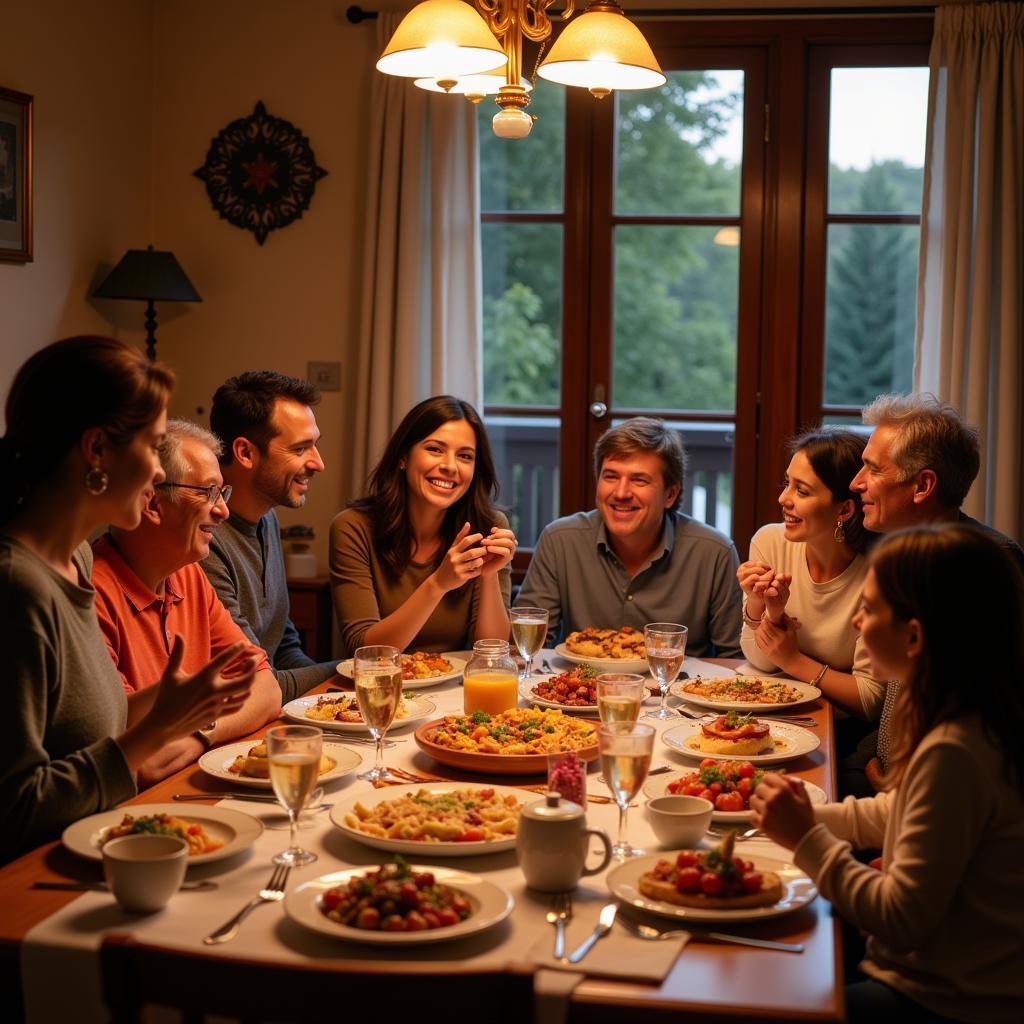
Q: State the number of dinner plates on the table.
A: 12